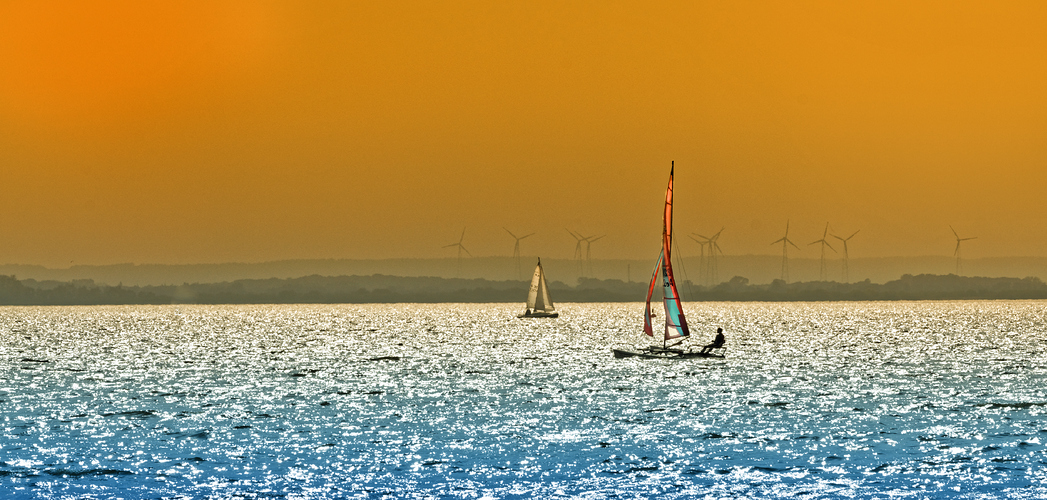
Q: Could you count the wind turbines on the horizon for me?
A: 11